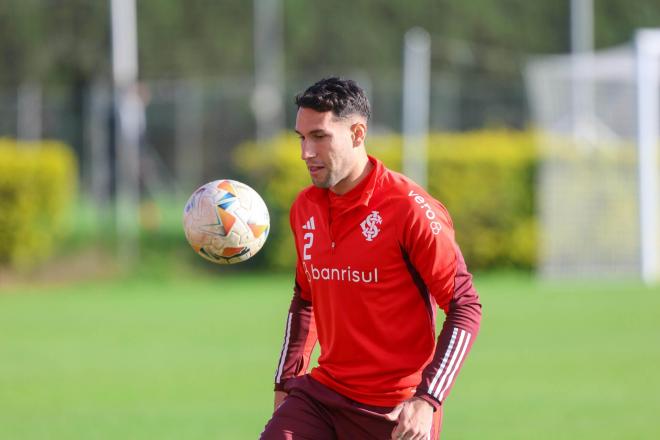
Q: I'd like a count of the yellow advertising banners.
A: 0